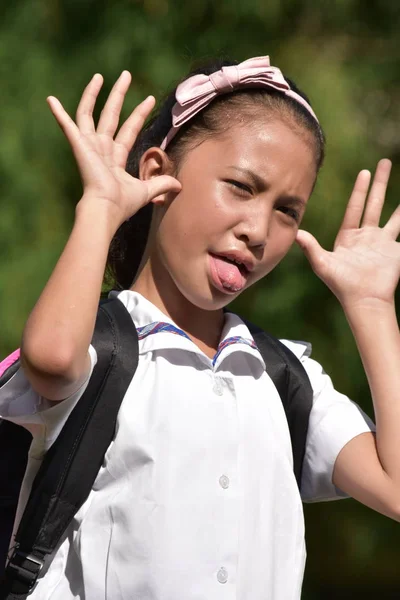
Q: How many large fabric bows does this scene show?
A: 1